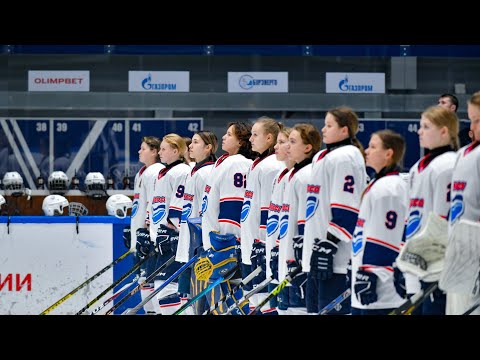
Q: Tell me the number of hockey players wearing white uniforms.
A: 12